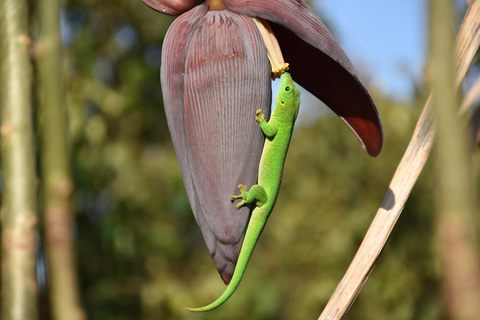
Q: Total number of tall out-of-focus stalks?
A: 3